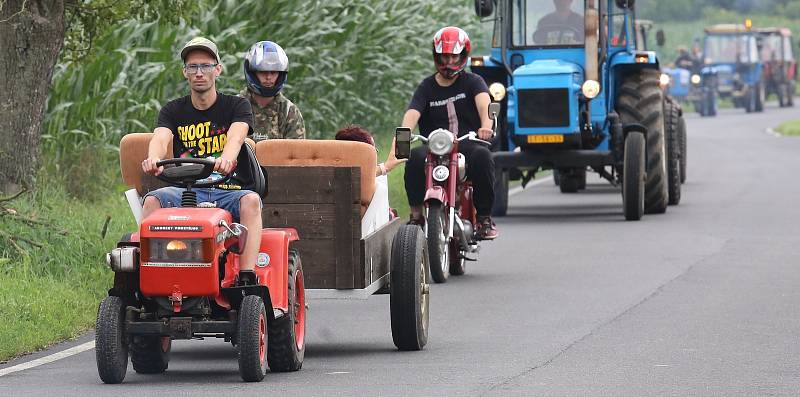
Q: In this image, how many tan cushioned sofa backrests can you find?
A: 2